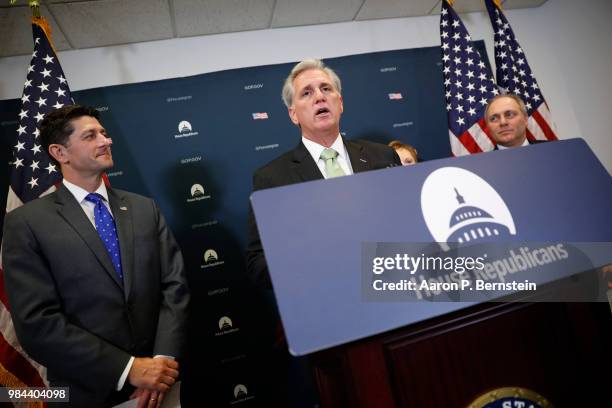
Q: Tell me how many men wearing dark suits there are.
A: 3